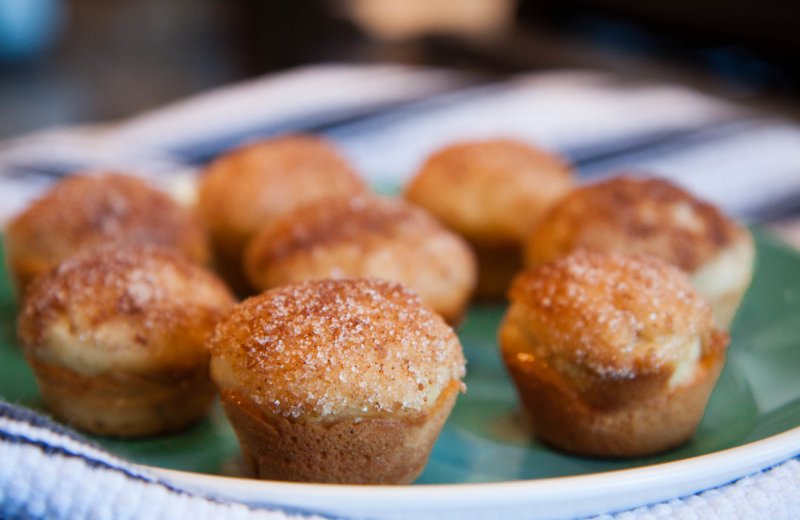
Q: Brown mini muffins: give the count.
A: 8